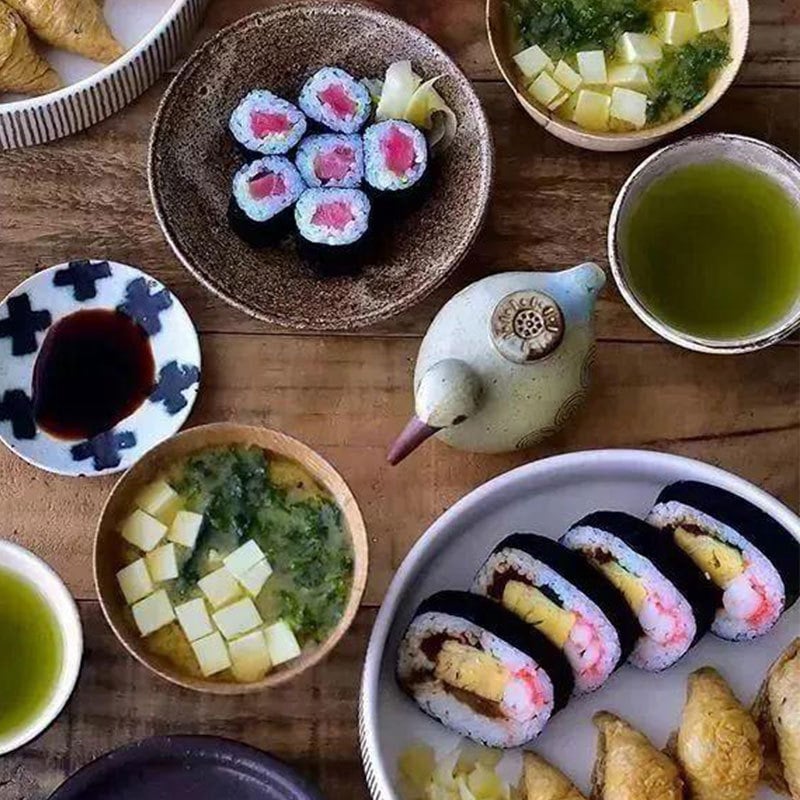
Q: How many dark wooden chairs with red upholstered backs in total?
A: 0